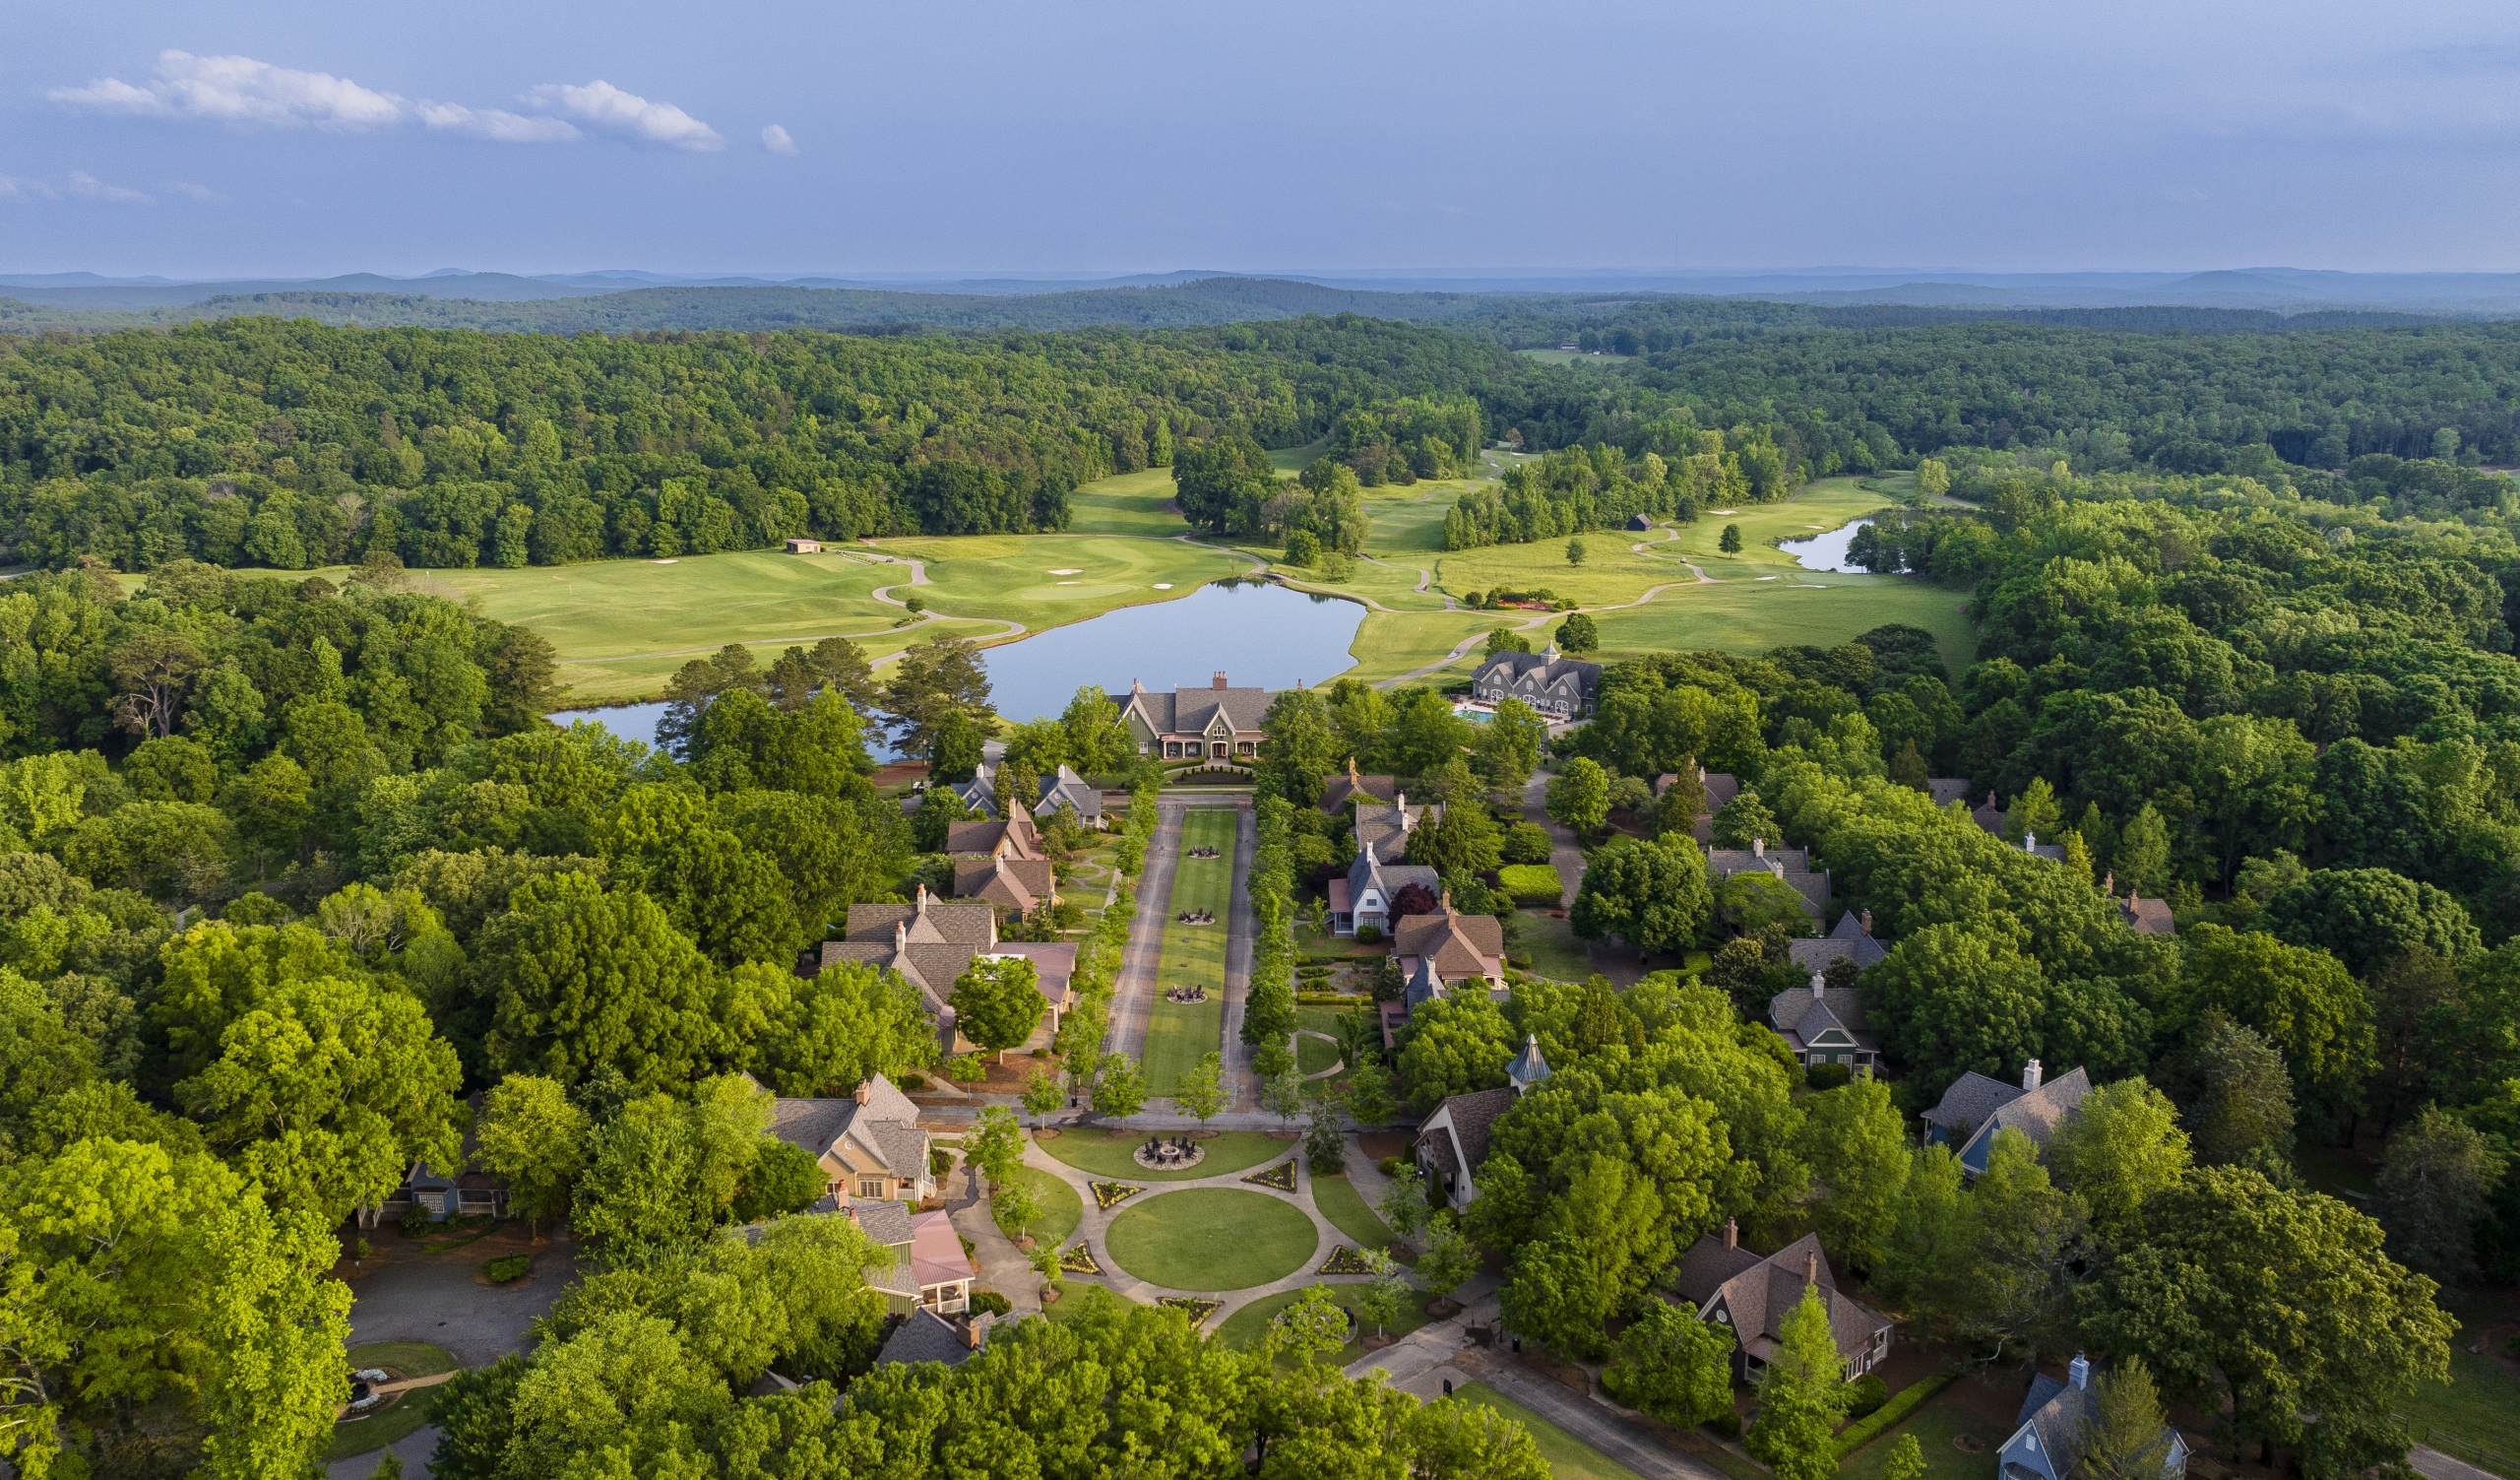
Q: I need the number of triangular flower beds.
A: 5